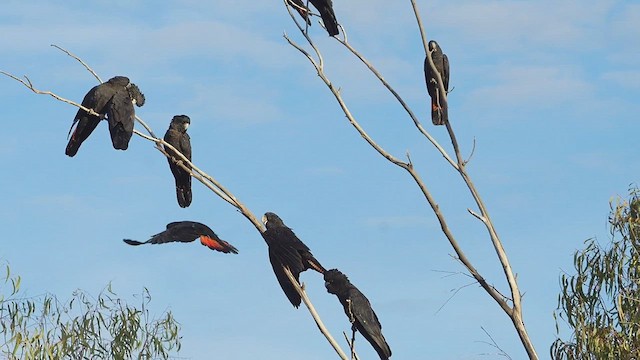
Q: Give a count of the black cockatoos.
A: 9